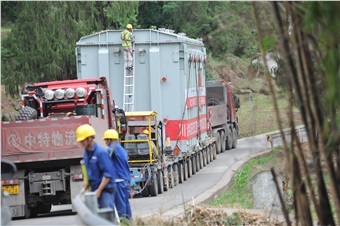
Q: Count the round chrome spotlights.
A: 4